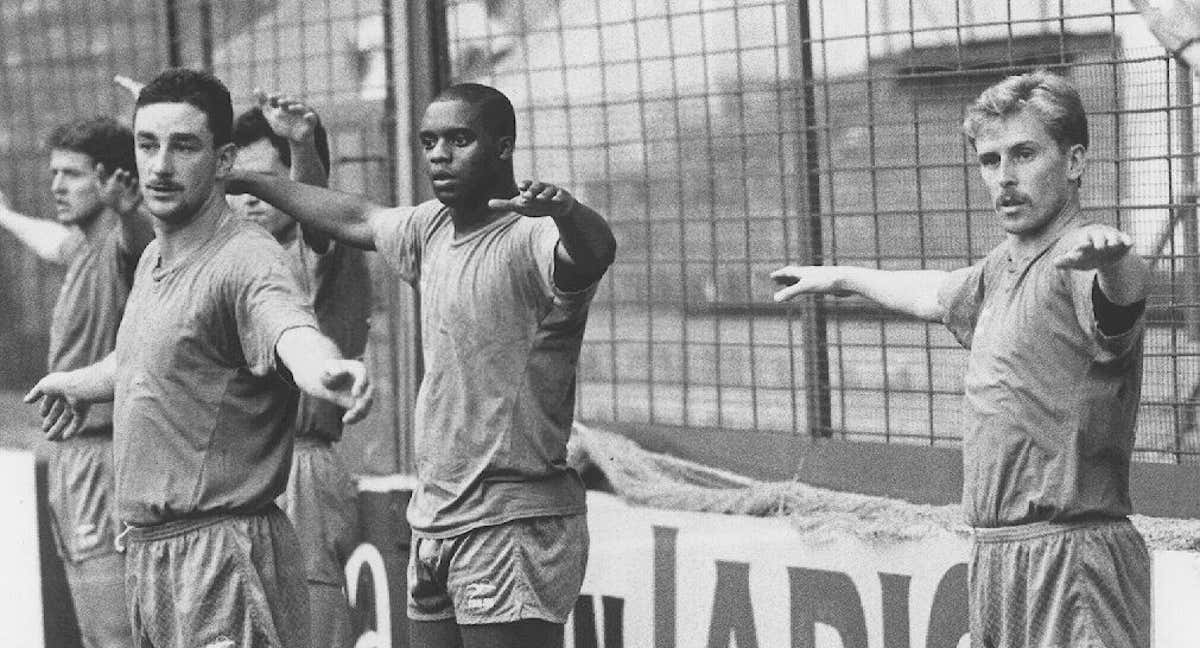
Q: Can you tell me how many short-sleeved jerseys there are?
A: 5